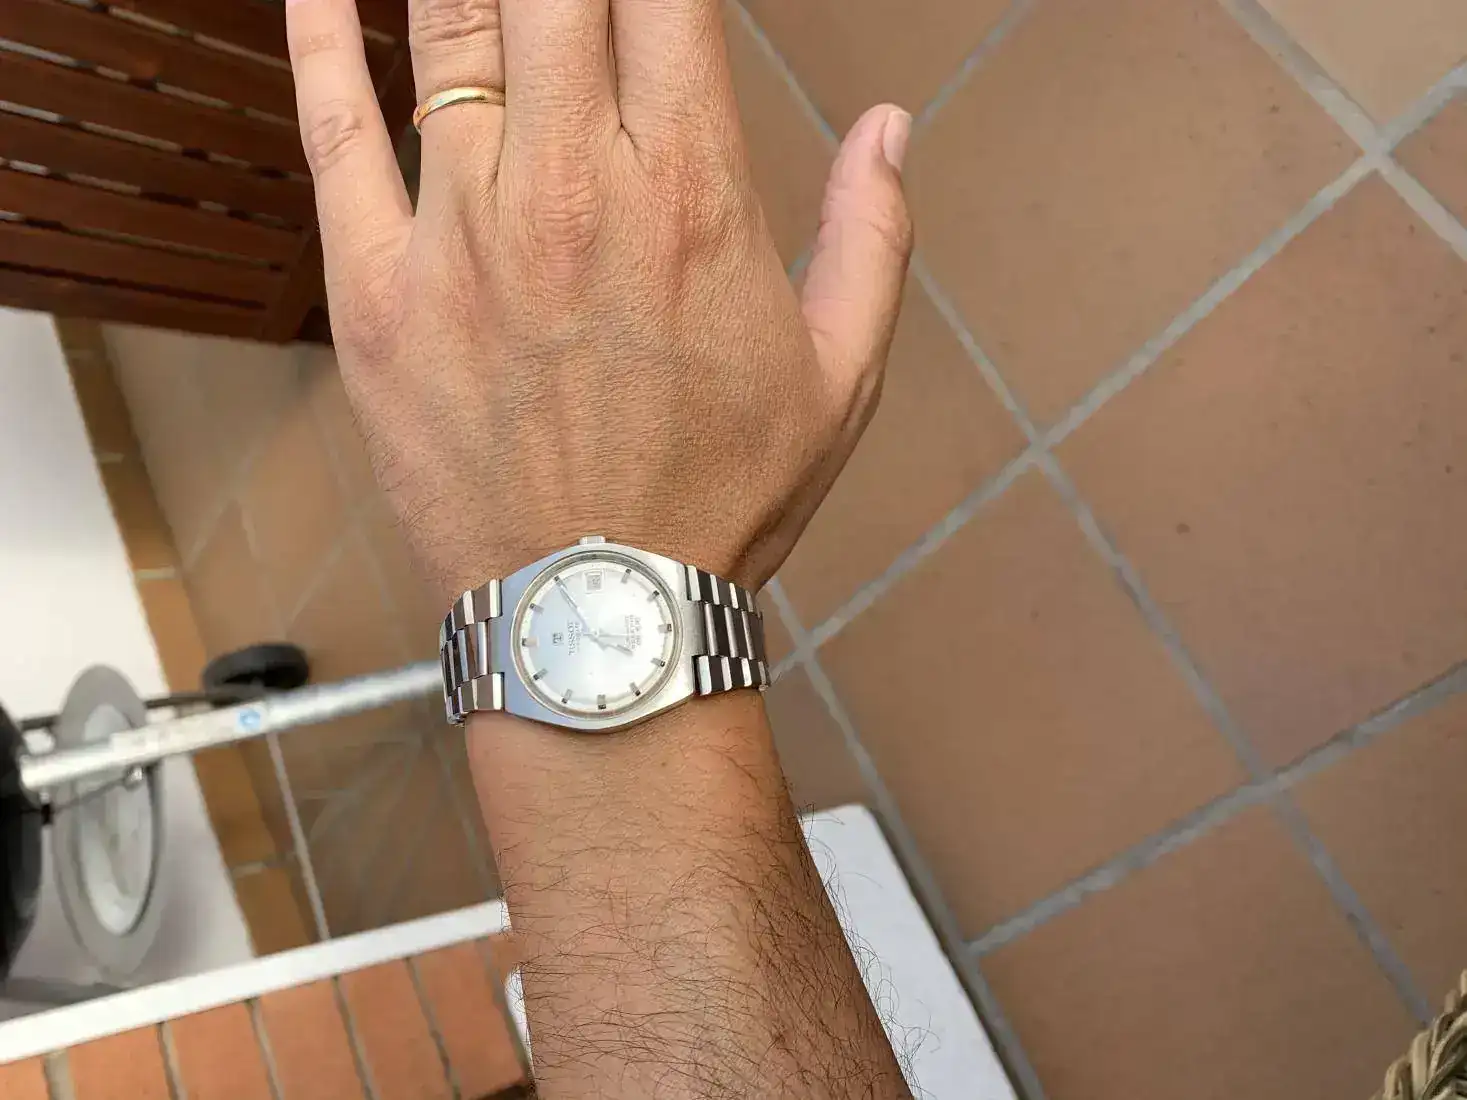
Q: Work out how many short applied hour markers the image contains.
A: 11